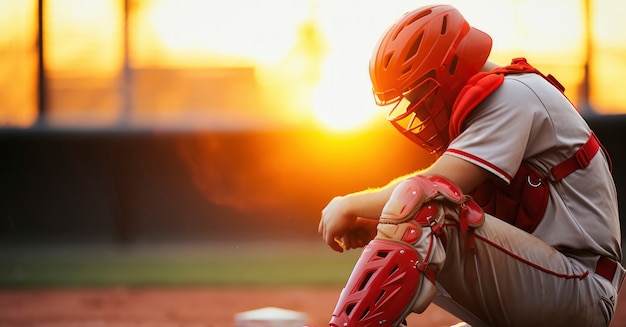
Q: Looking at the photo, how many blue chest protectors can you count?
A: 0